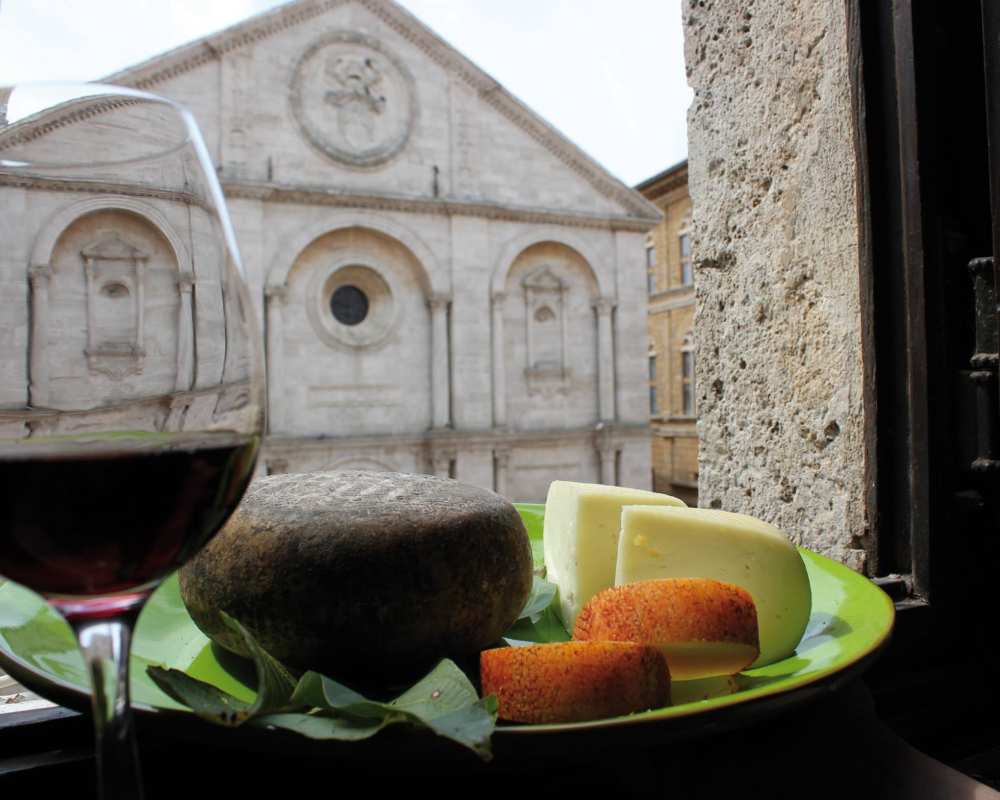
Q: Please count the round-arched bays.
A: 3